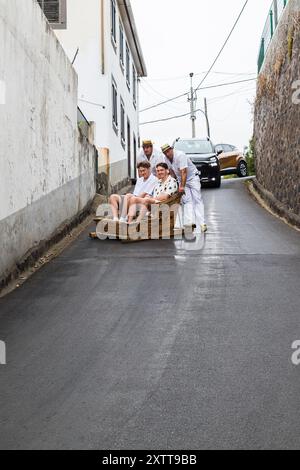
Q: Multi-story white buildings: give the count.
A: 1